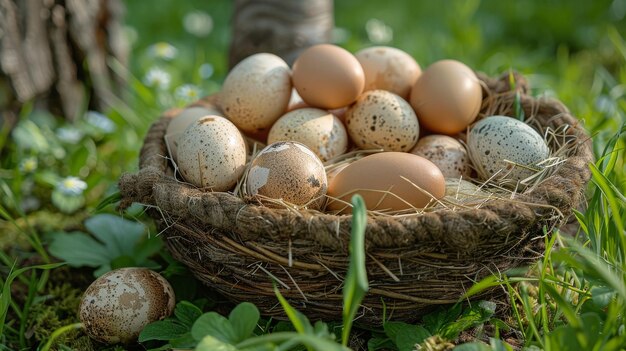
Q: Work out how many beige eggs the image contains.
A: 3